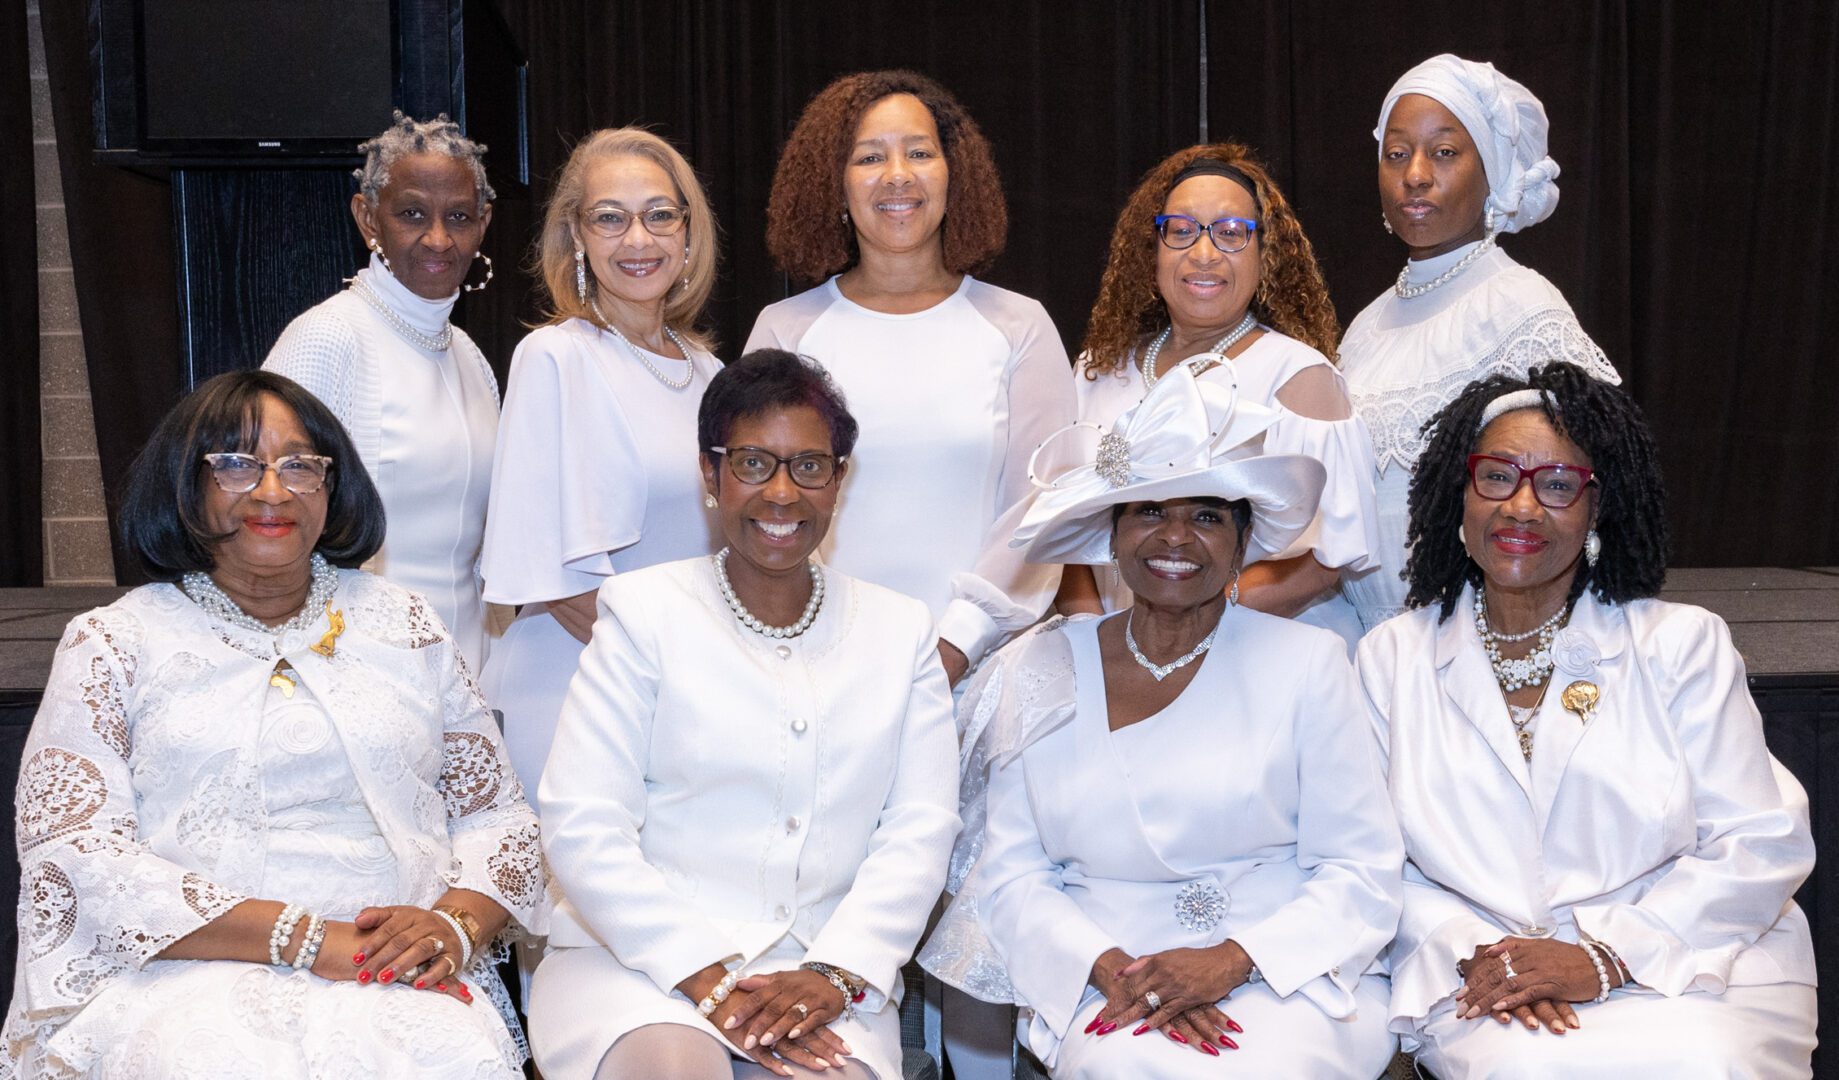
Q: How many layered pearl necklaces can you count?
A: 4